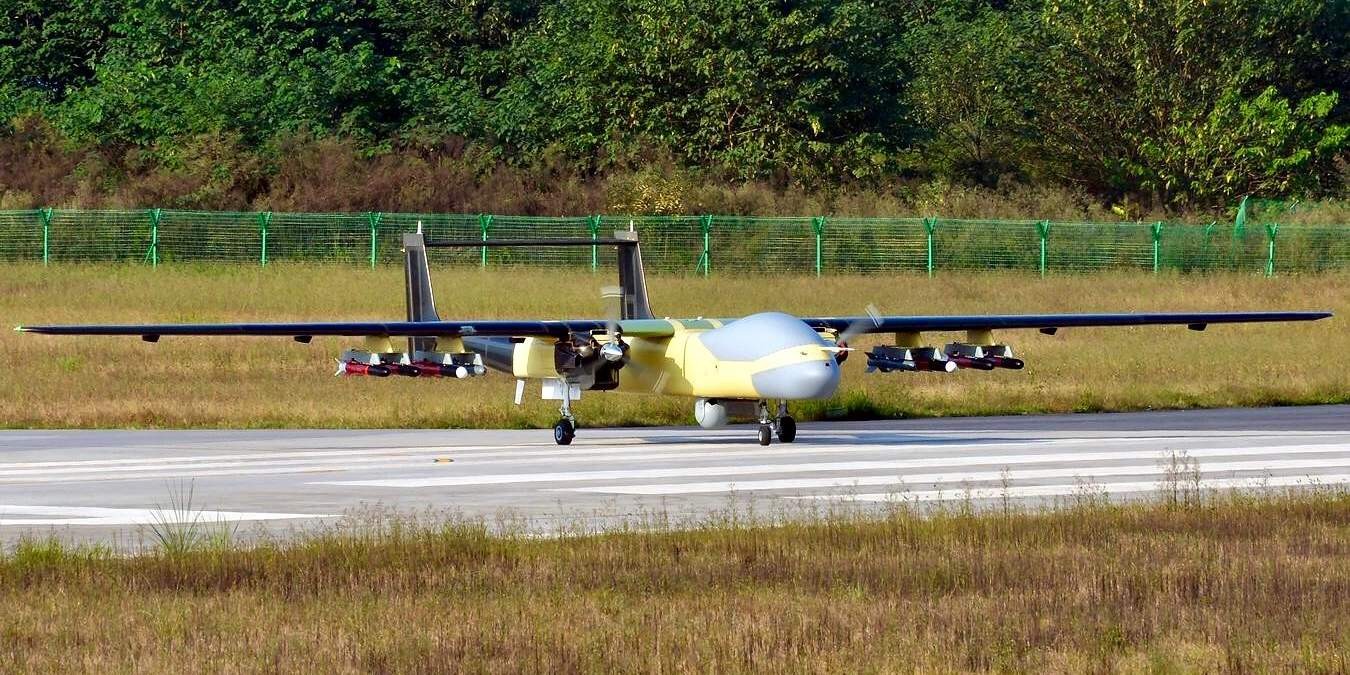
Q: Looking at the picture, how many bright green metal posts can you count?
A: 12